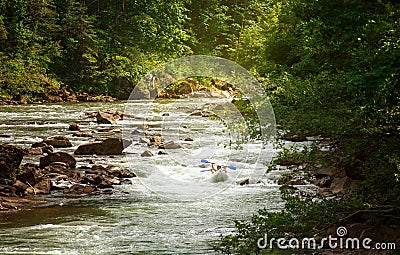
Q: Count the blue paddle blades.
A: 3